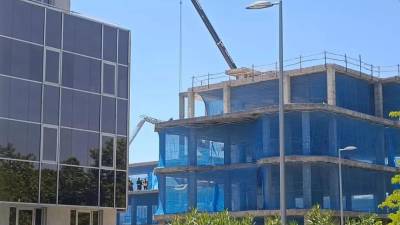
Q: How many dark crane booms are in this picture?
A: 1